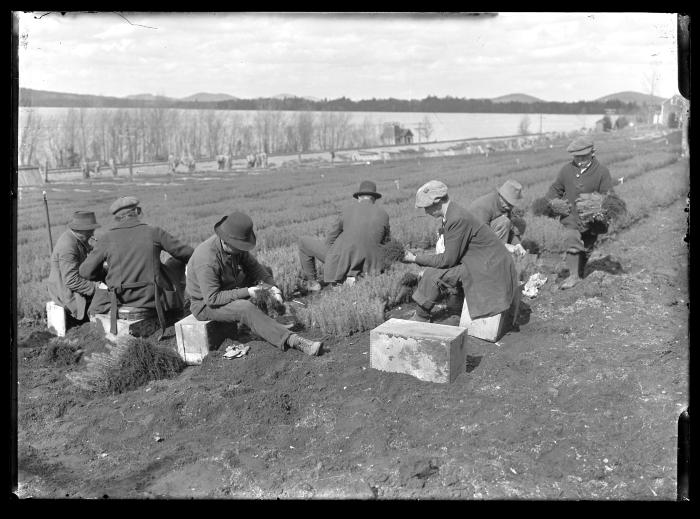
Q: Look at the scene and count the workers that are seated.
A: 6